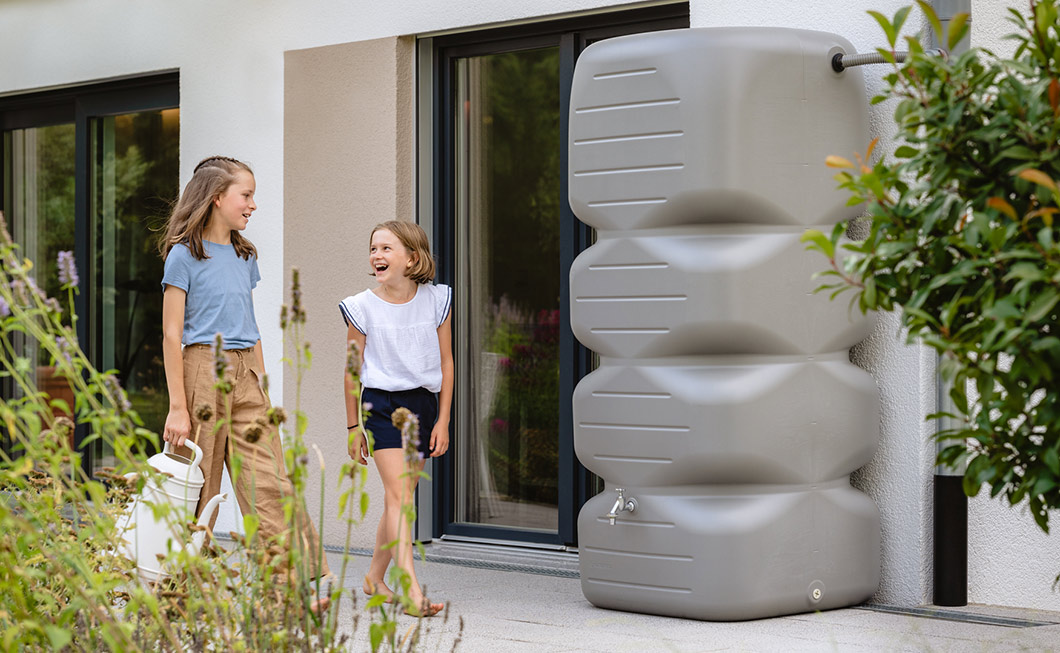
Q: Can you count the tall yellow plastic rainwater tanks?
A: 0